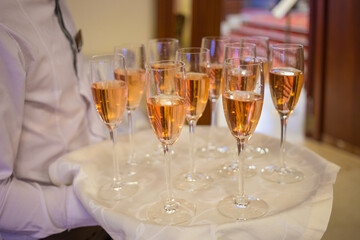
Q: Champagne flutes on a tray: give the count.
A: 10